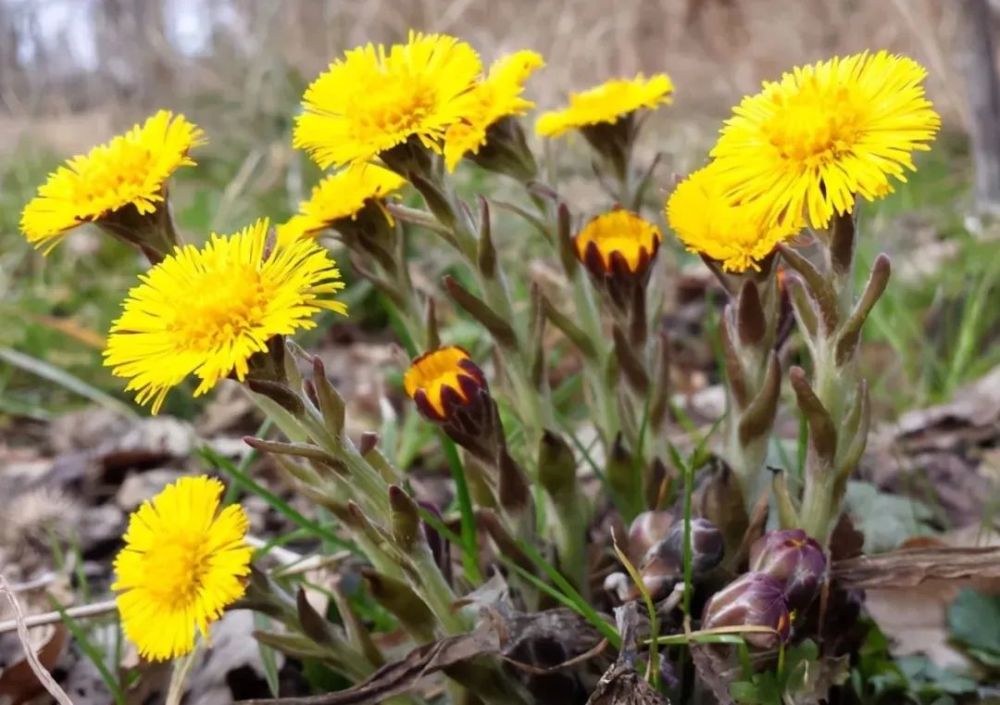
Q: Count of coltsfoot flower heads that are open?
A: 9